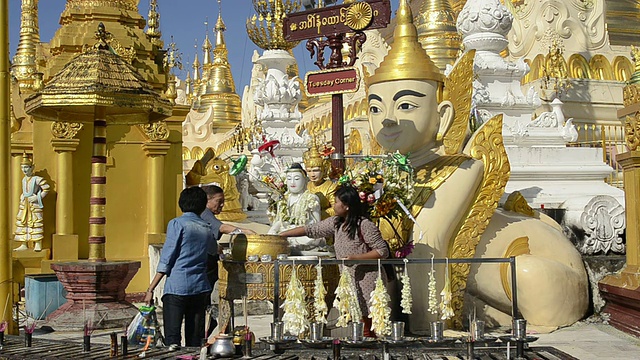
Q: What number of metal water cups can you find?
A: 7